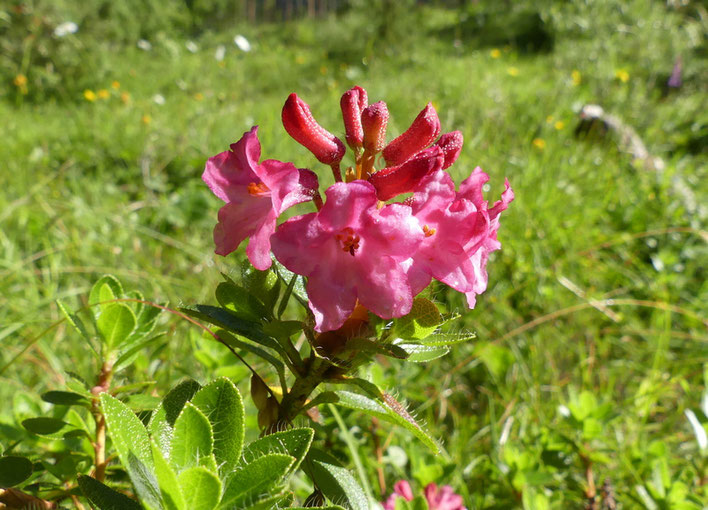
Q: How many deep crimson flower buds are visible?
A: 6